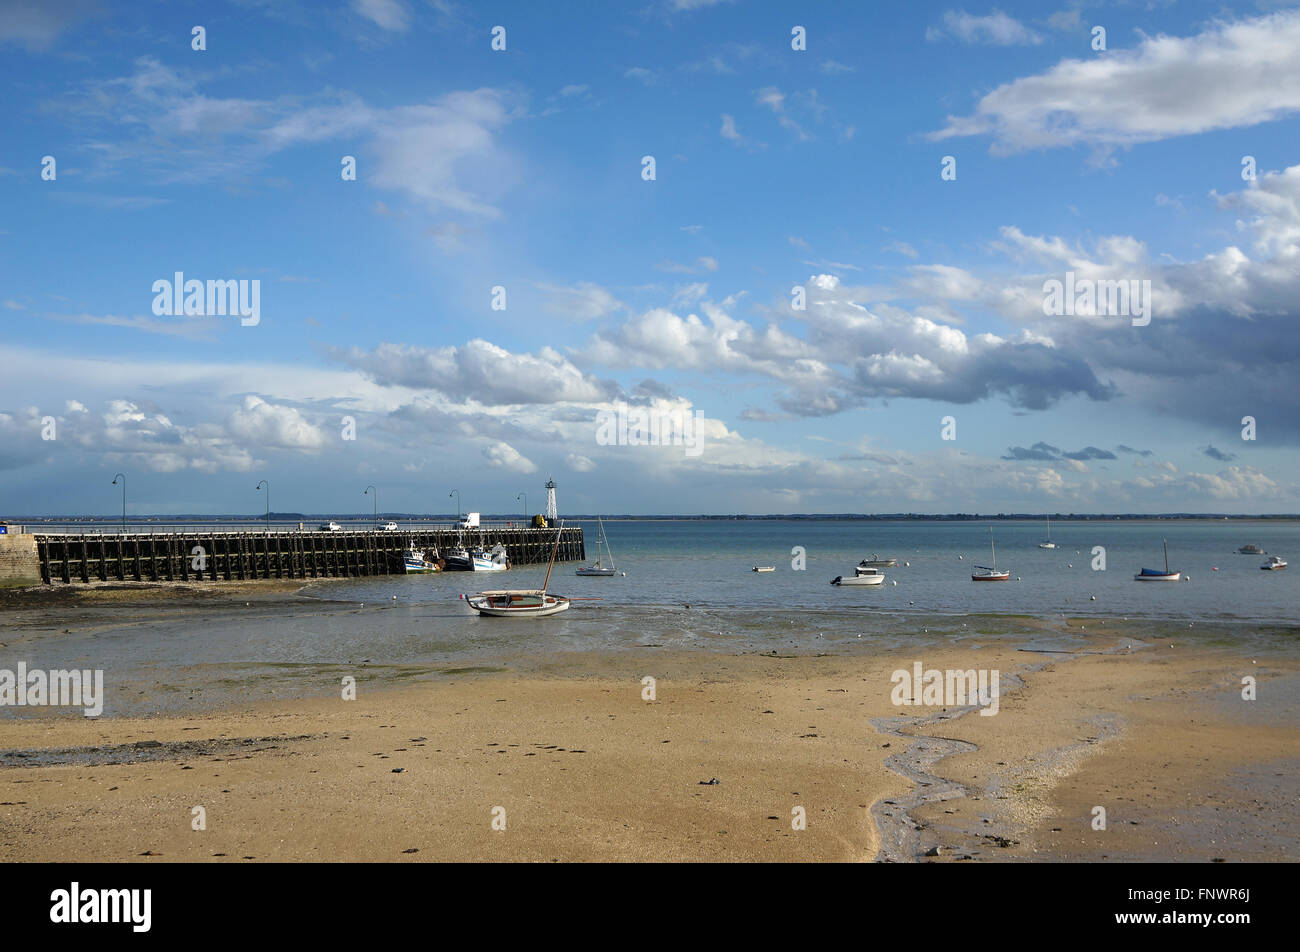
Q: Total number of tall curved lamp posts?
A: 5